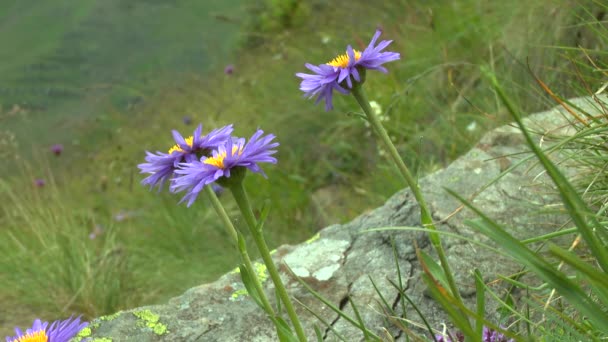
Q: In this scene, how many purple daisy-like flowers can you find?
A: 4